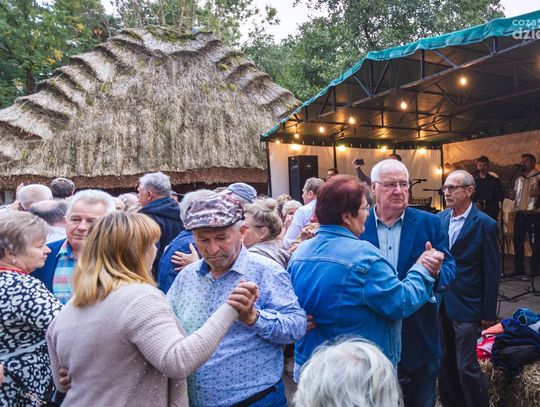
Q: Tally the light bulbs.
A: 11